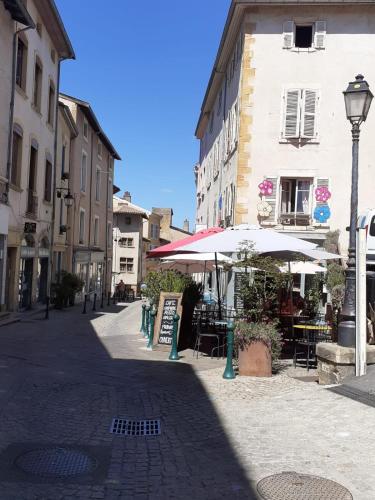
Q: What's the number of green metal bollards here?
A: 5